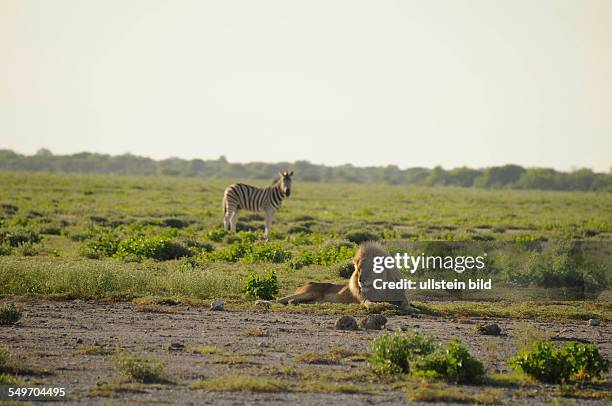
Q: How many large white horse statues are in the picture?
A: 0